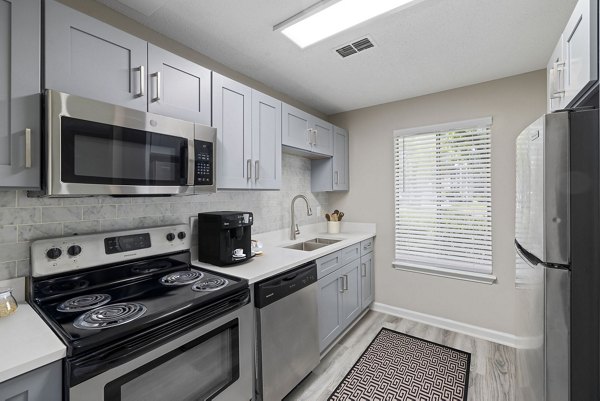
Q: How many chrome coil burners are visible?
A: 4